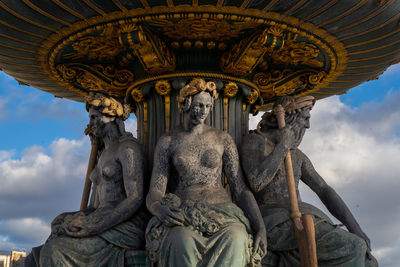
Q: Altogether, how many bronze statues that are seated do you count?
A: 3